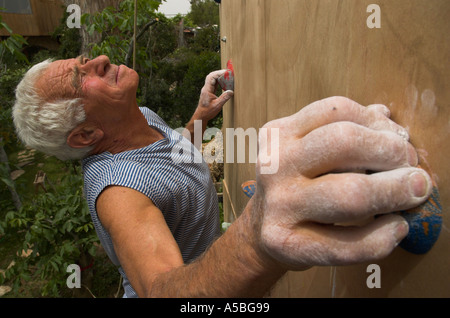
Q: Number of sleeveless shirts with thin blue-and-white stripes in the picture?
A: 1